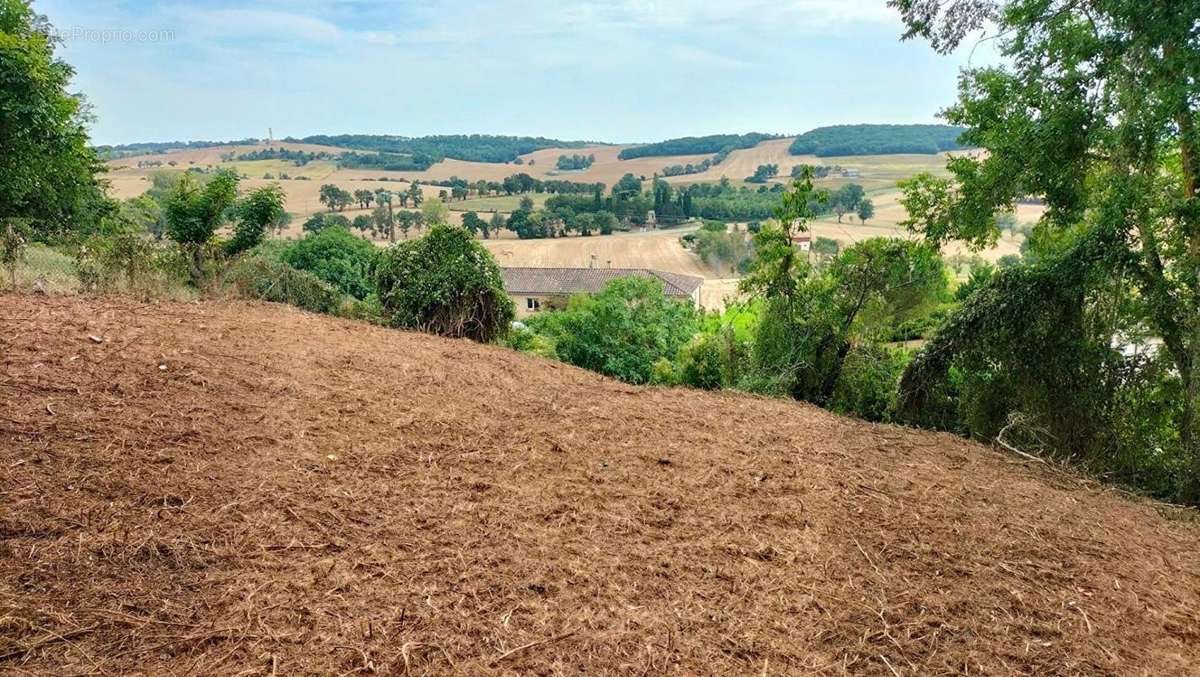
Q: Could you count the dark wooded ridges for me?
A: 3